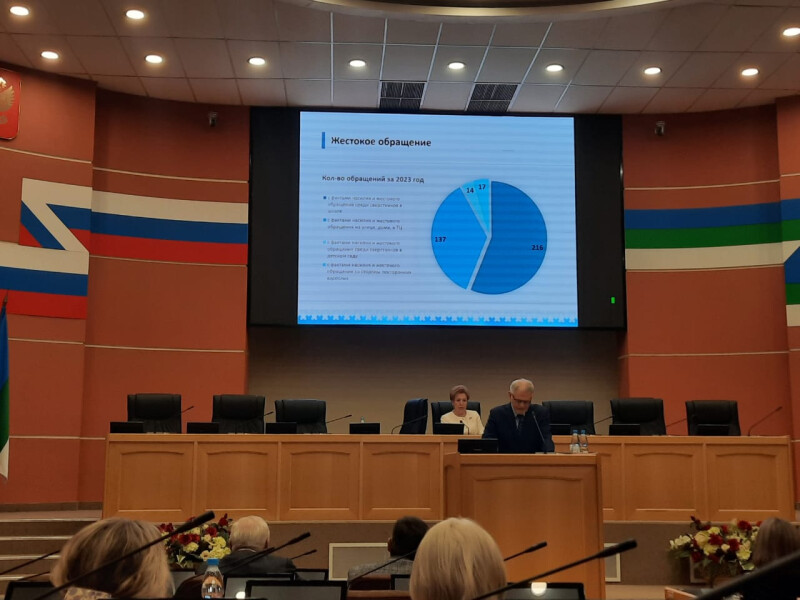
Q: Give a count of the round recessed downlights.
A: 11